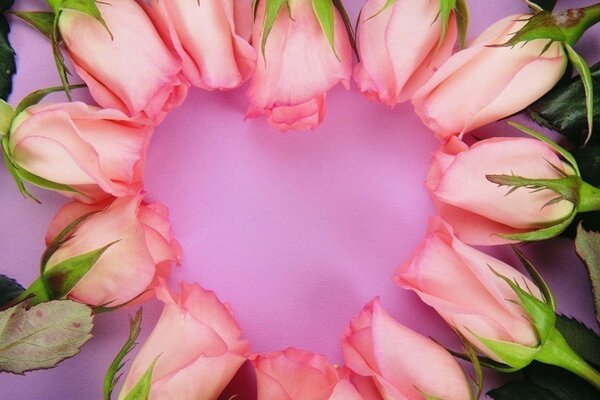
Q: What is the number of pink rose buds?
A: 12